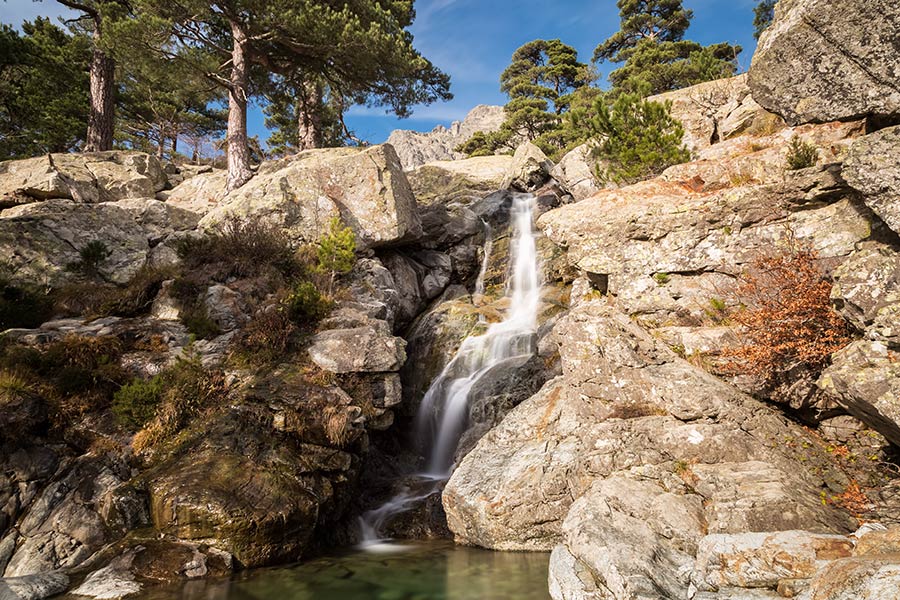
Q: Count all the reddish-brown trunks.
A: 3